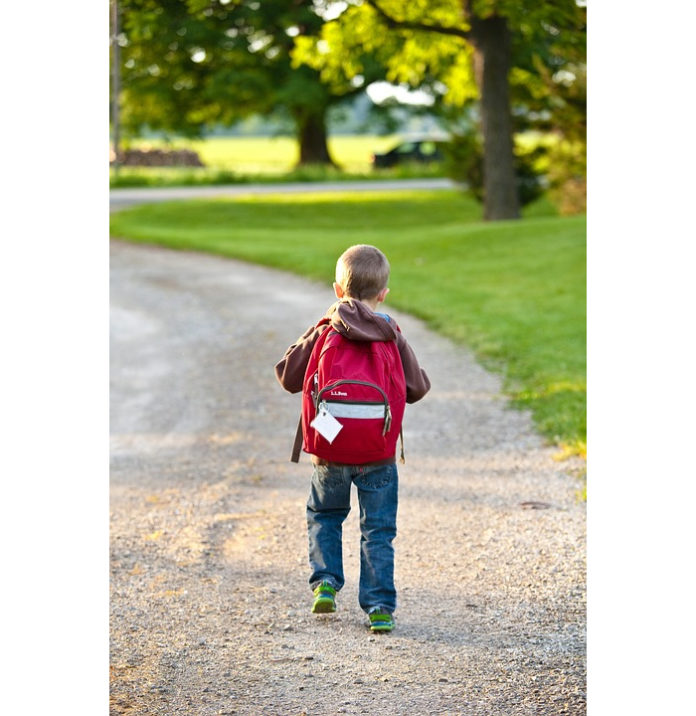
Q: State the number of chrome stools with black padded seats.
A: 0